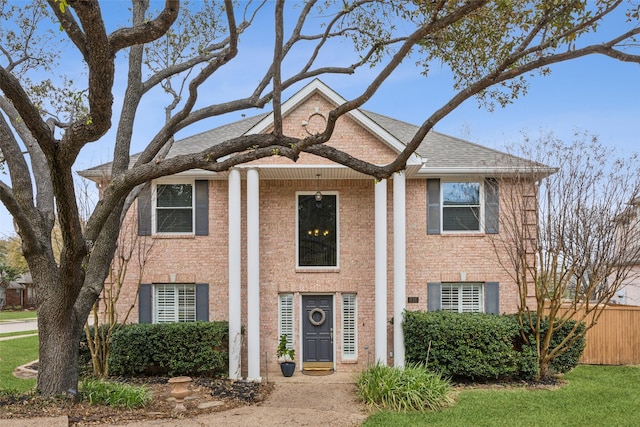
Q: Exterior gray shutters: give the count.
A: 8